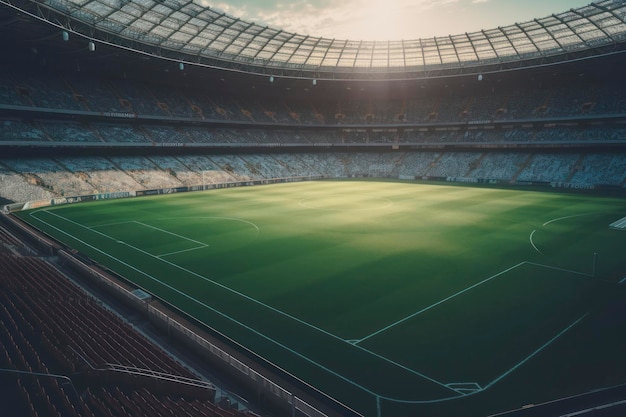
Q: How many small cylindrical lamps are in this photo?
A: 6